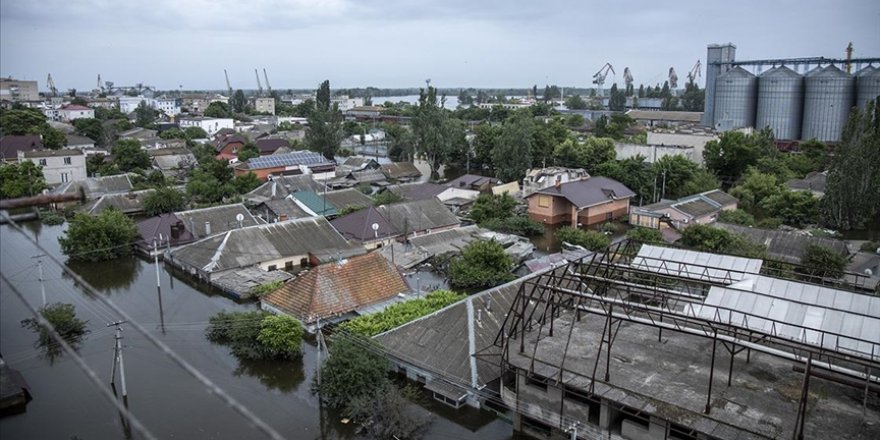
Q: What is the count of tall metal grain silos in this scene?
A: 4